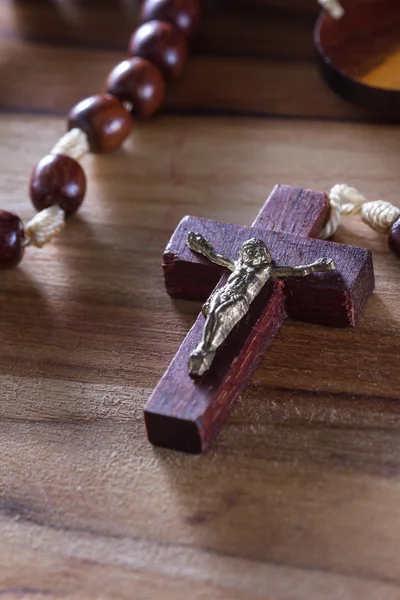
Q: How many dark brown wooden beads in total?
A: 7